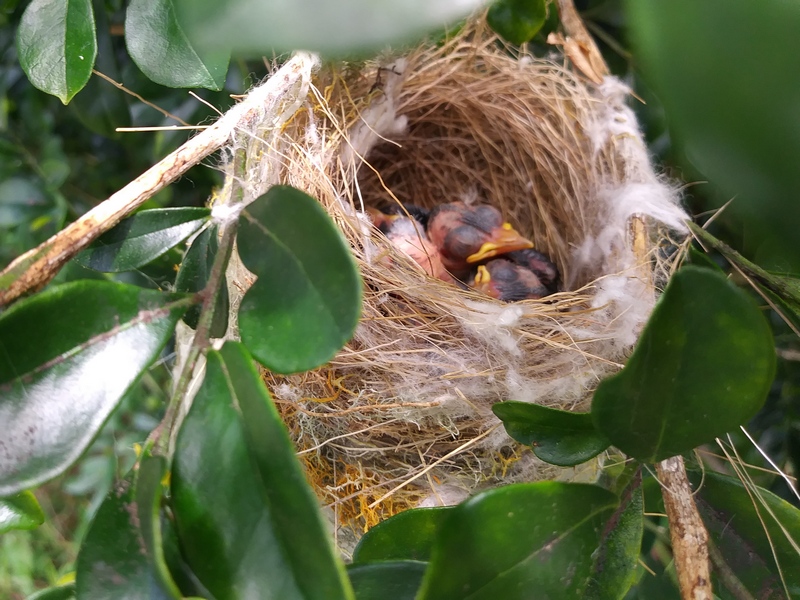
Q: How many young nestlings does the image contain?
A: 3